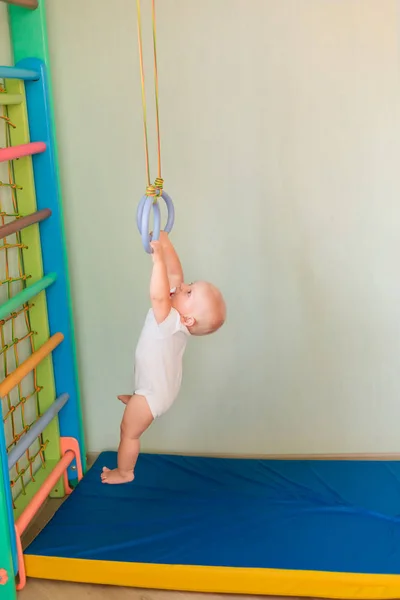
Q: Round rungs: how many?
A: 9